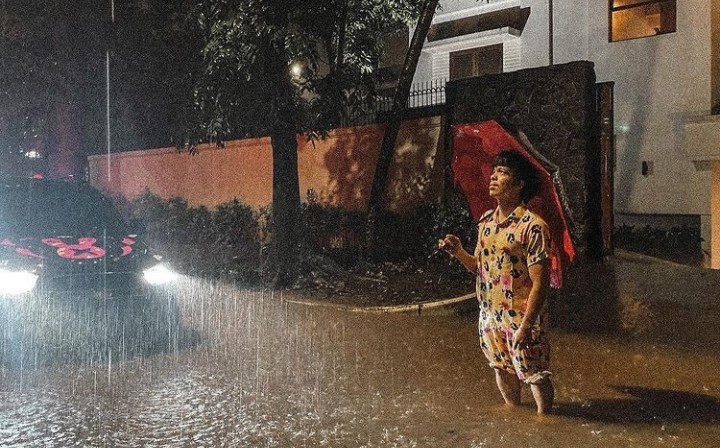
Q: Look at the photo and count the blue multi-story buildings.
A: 0